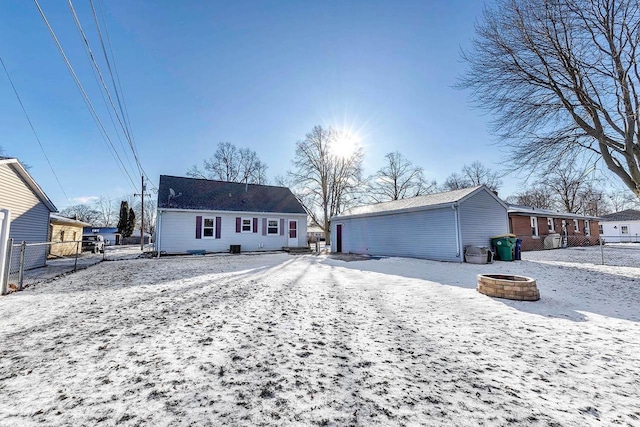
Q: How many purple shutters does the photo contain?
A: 6